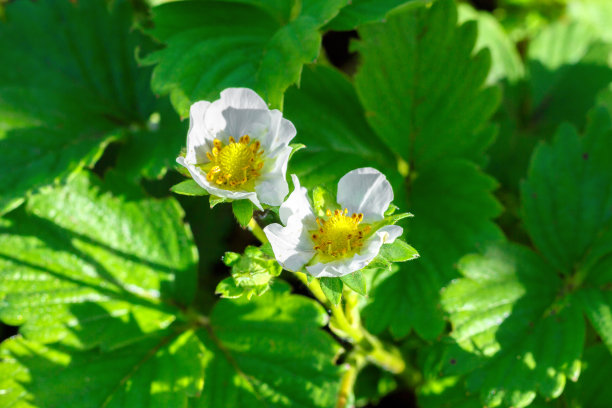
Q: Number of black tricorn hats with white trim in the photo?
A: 0